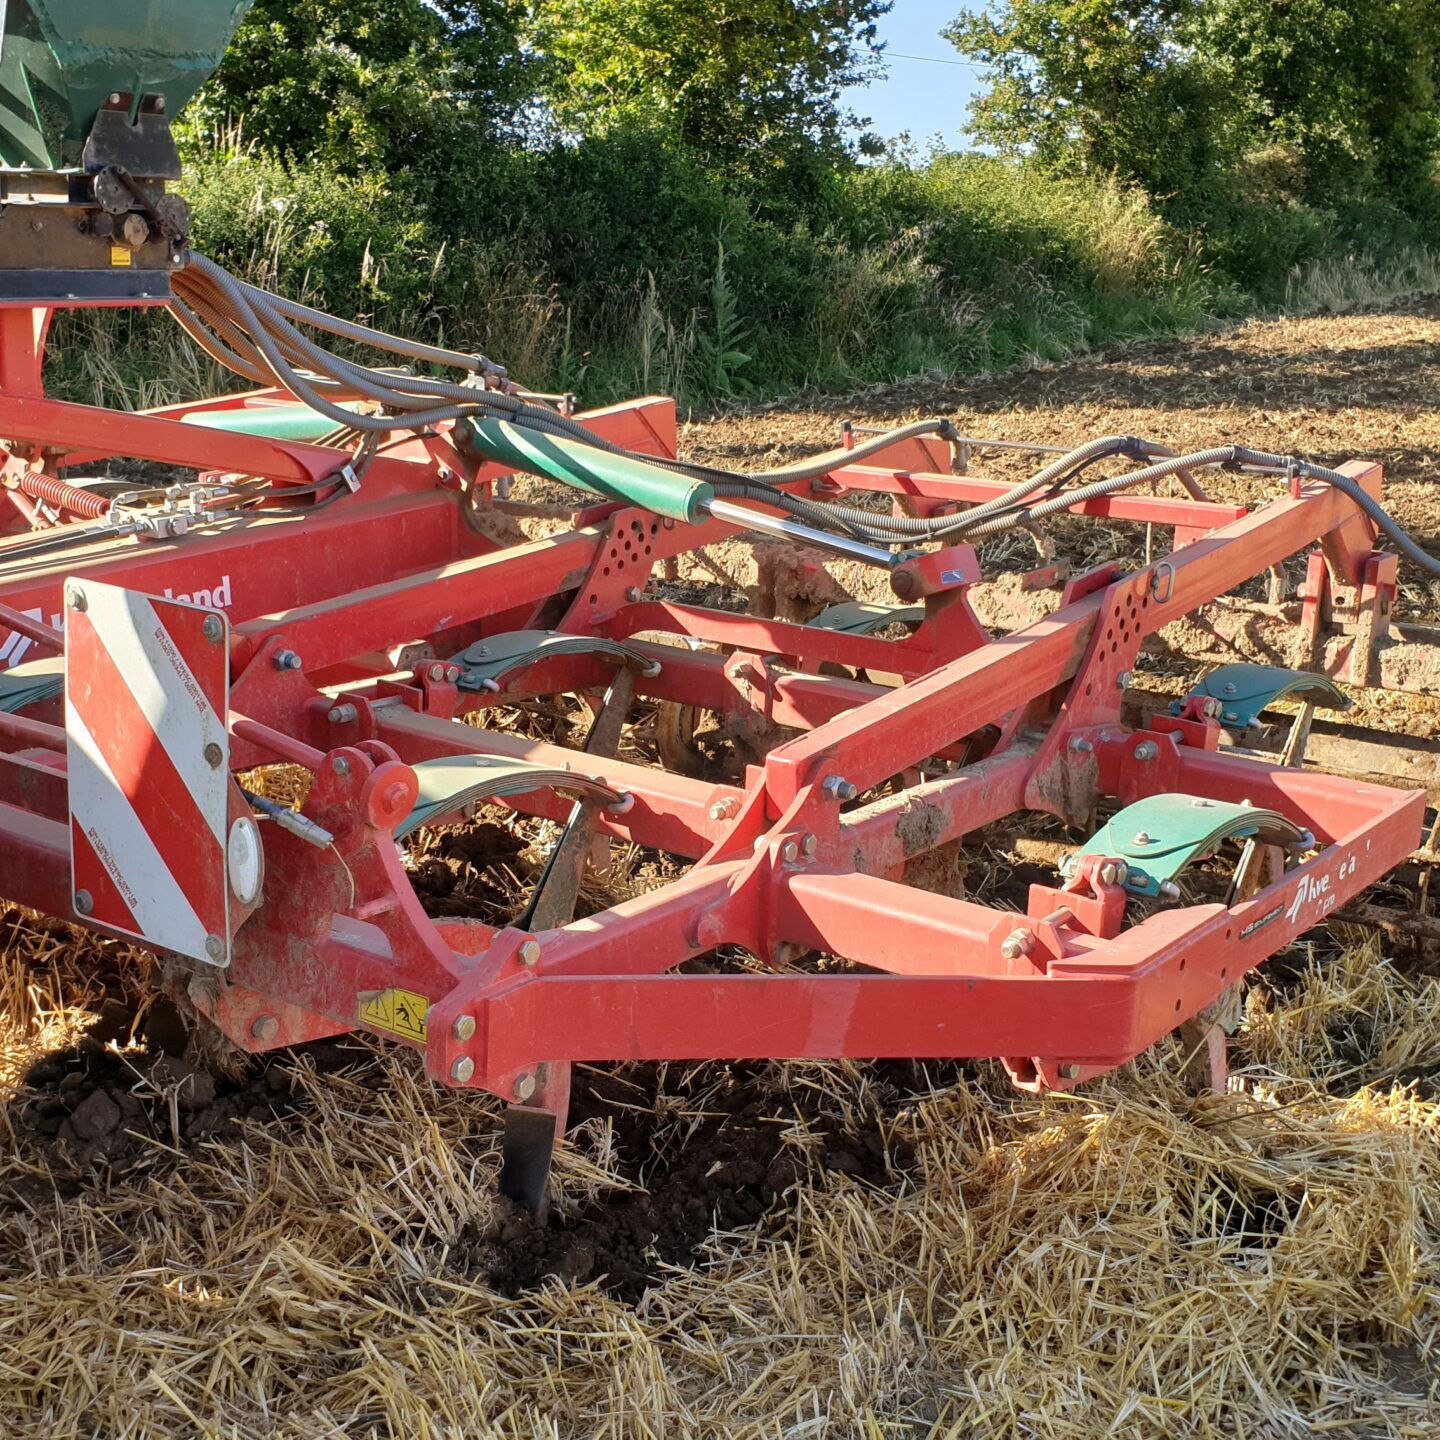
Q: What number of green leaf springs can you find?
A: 6